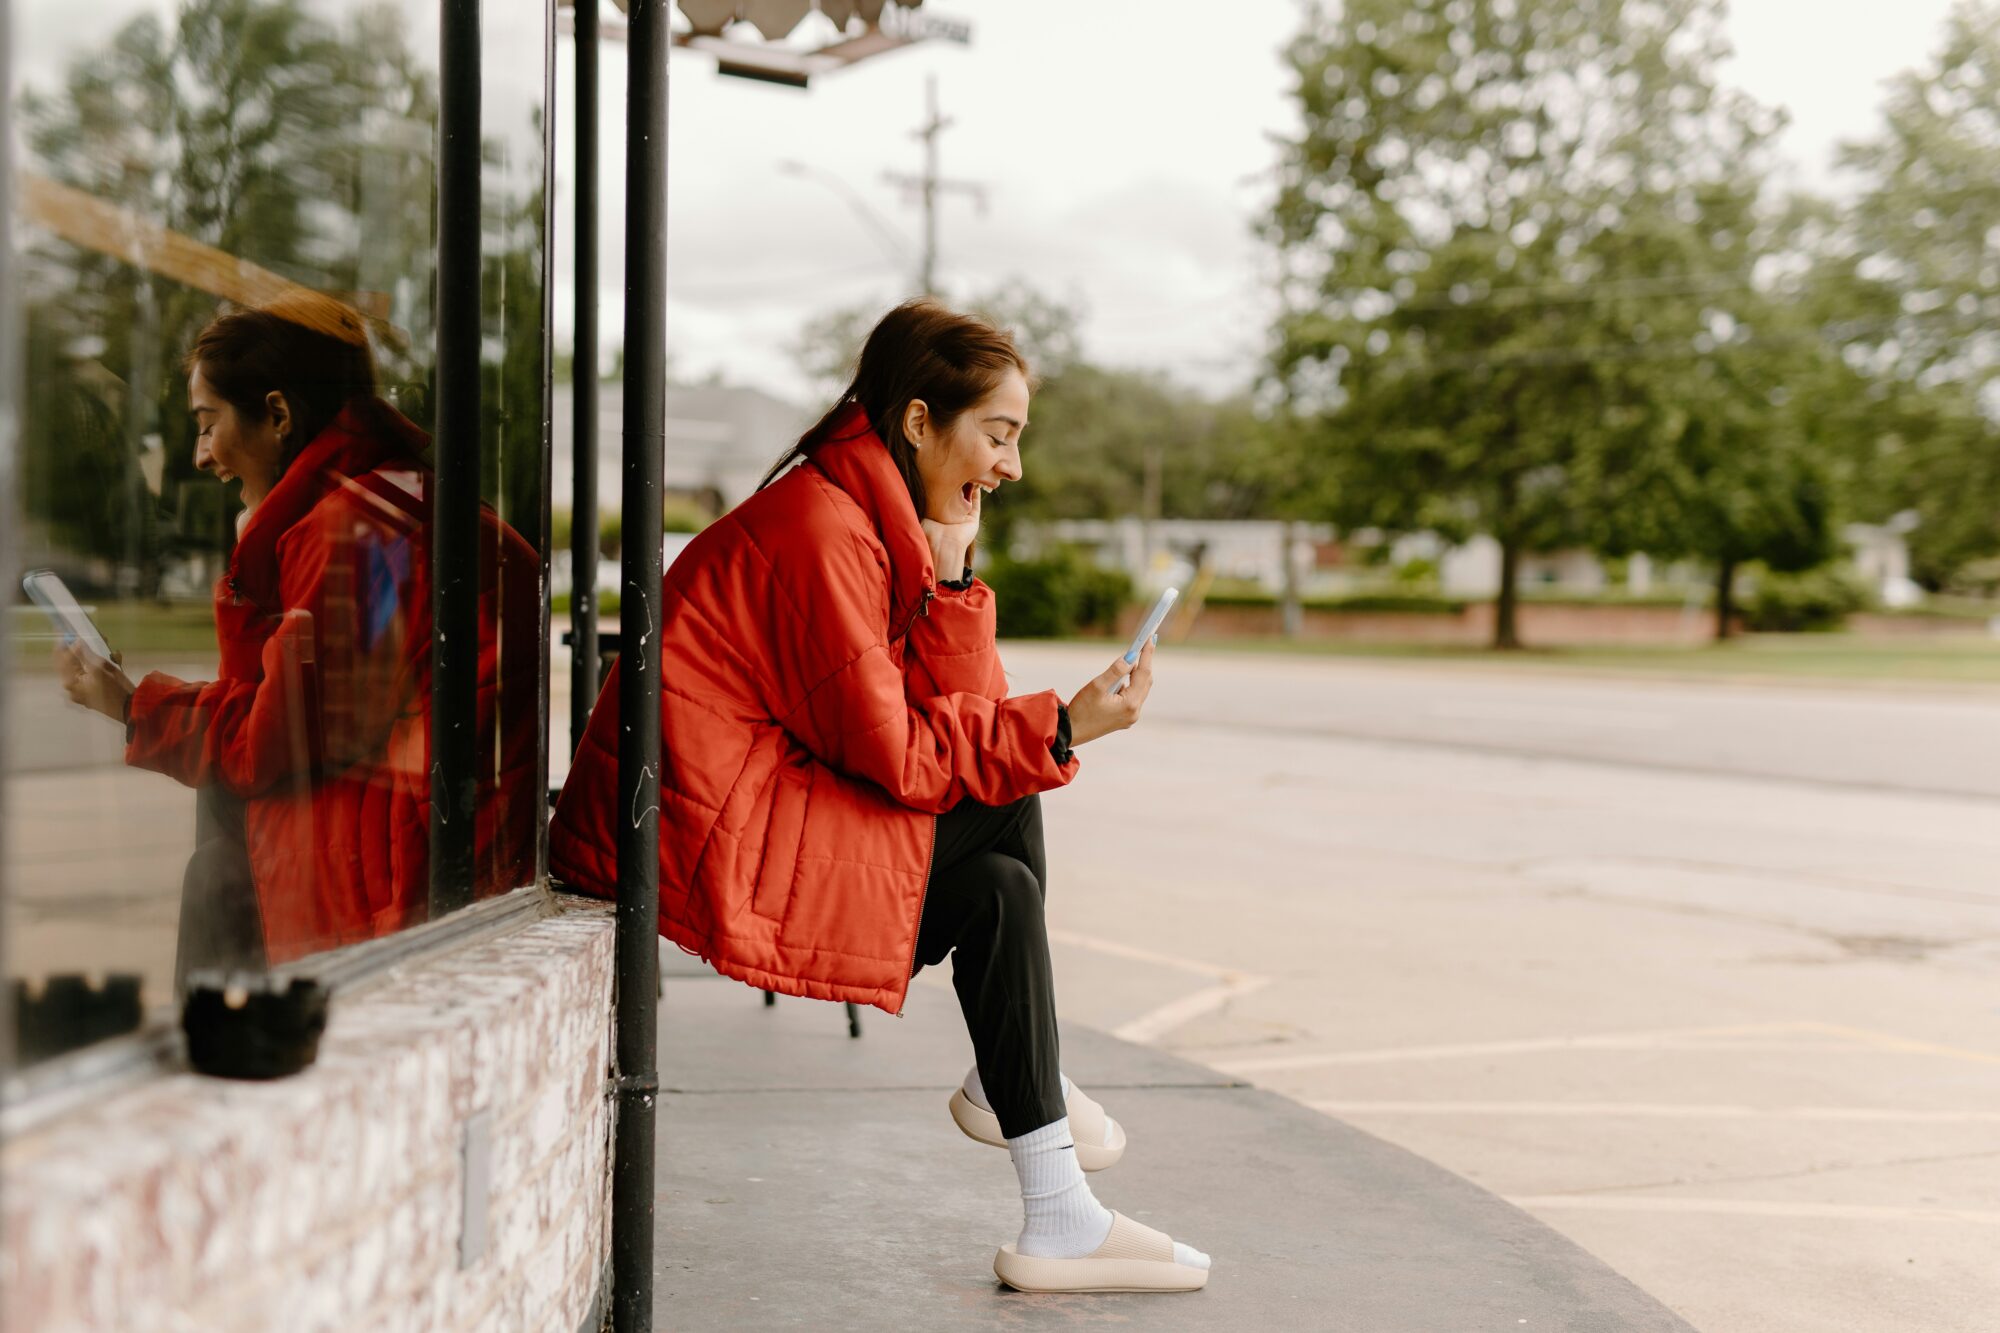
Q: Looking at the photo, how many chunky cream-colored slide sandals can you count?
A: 2